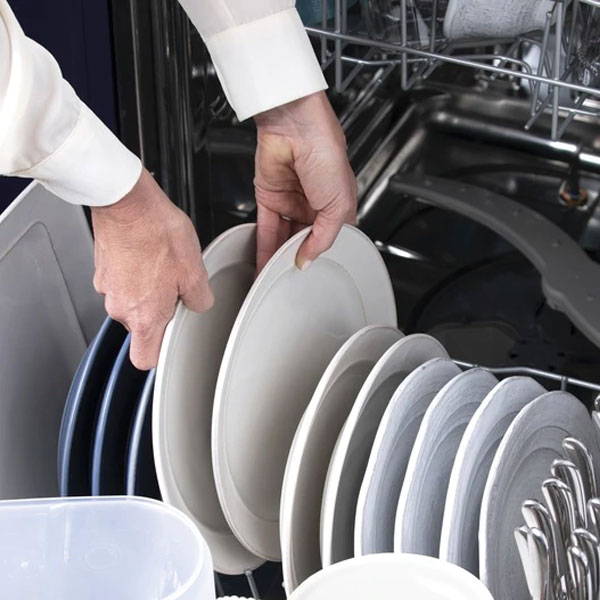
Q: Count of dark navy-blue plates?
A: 3